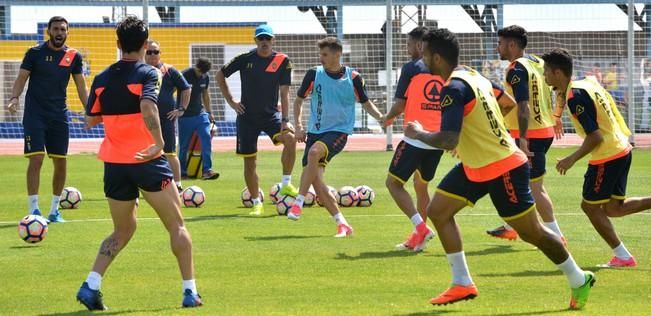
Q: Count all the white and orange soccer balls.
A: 10